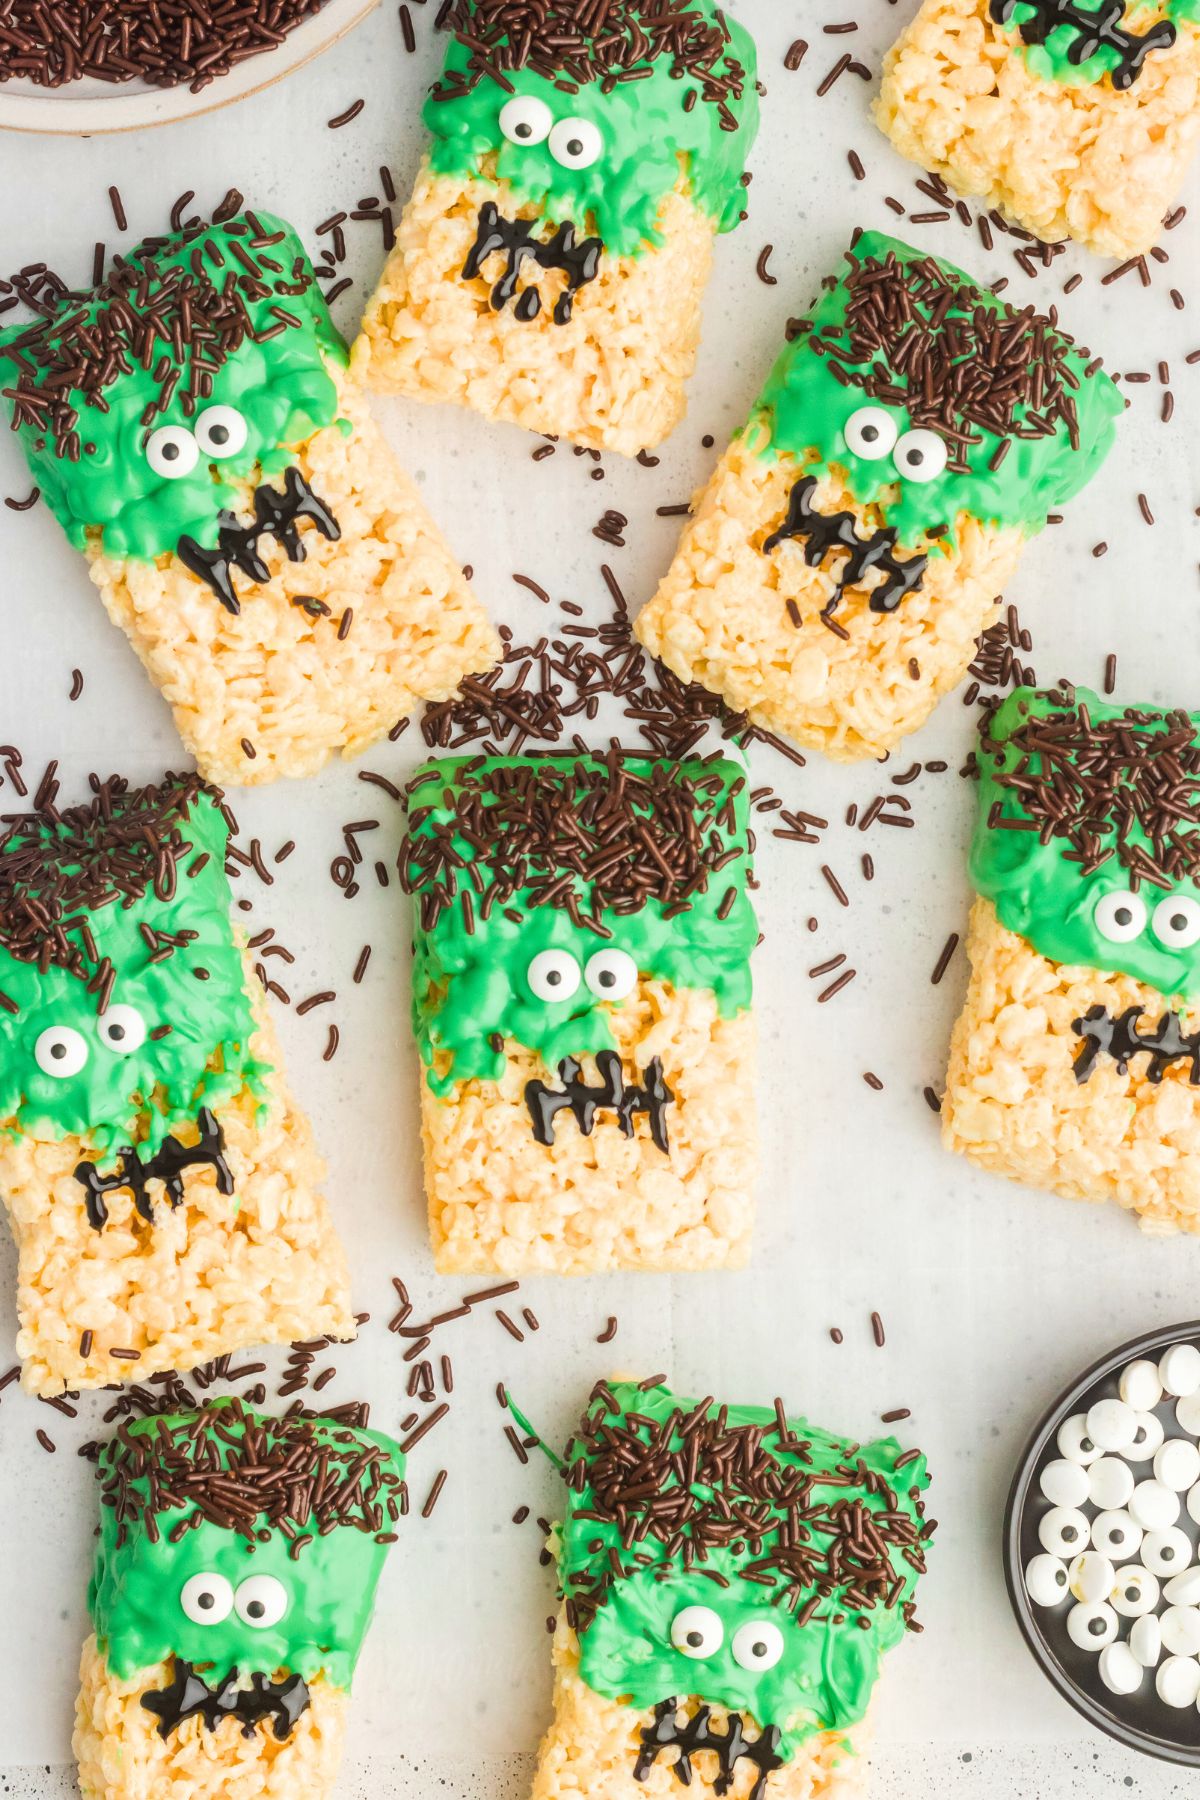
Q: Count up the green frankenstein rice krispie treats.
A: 9